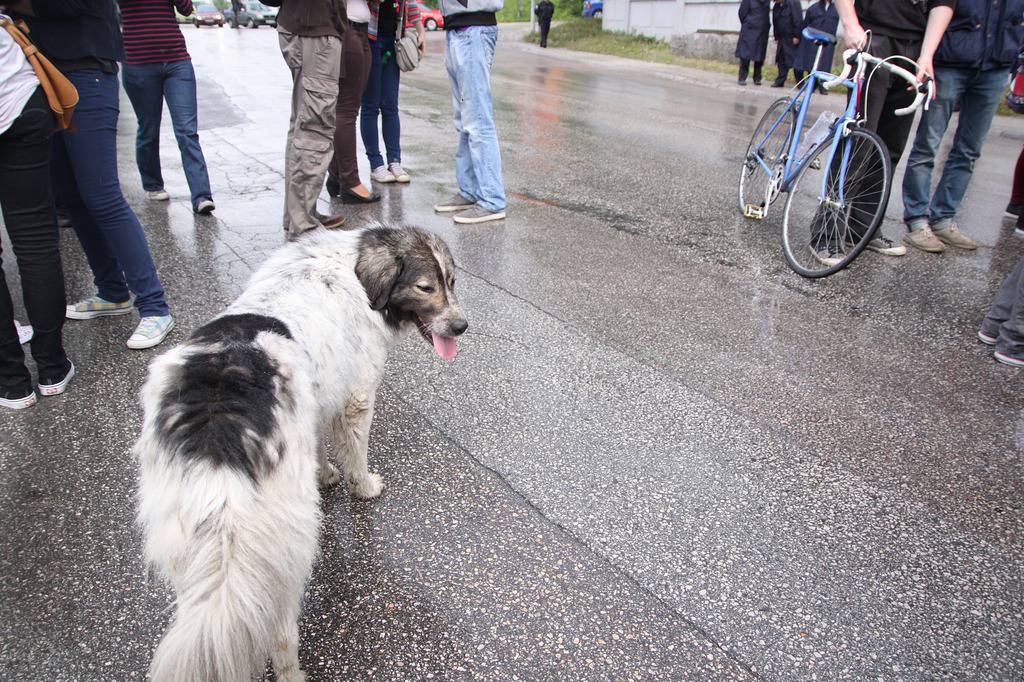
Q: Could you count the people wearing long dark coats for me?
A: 3